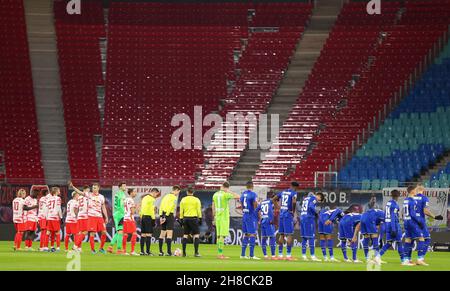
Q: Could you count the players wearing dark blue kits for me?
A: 10